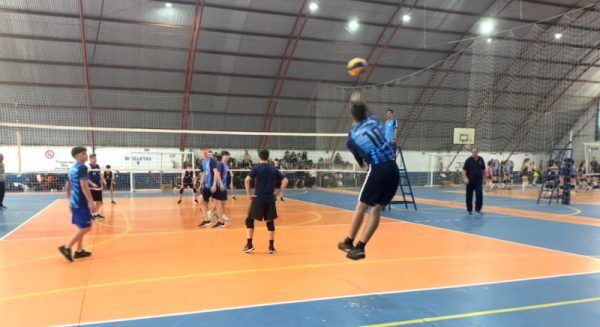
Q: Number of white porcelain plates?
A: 0